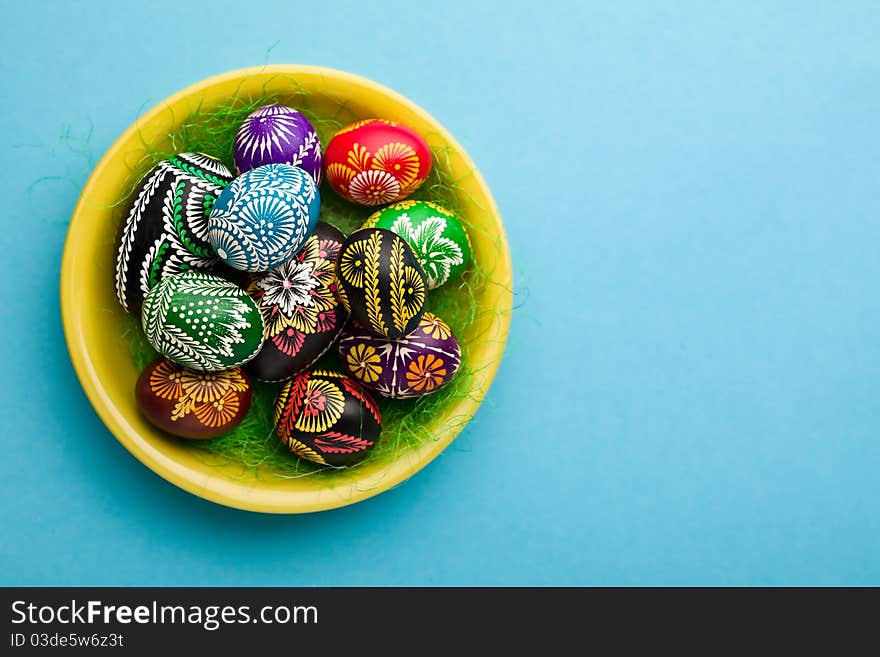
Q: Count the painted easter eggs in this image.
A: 11